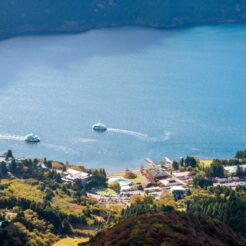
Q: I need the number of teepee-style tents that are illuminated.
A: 0